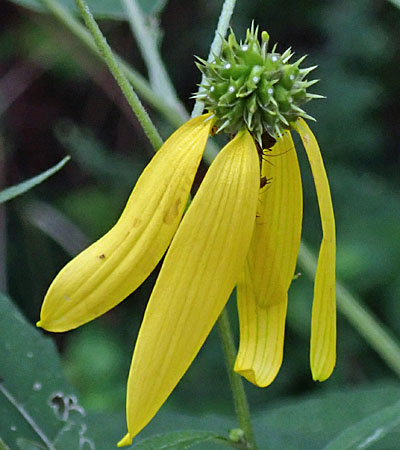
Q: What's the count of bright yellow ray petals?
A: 5